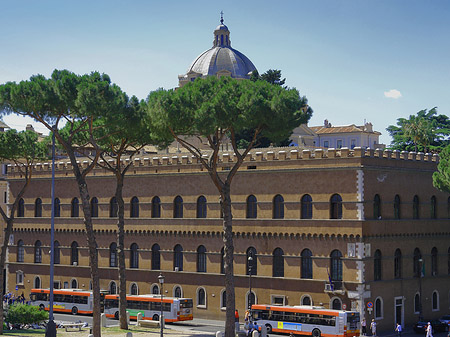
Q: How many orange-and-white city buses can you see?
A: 3